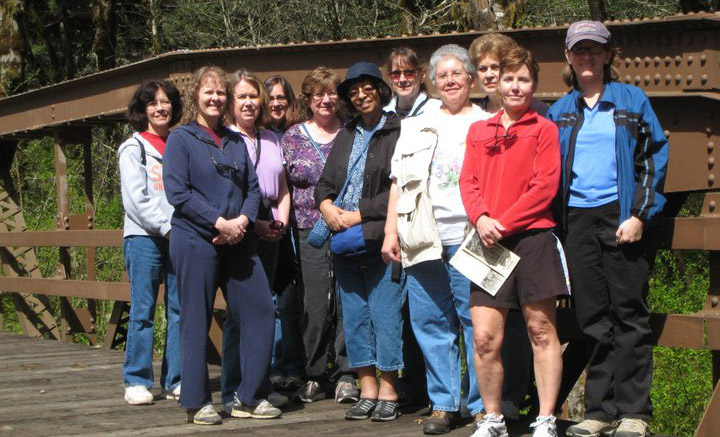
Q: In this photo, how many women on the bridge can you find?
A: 11